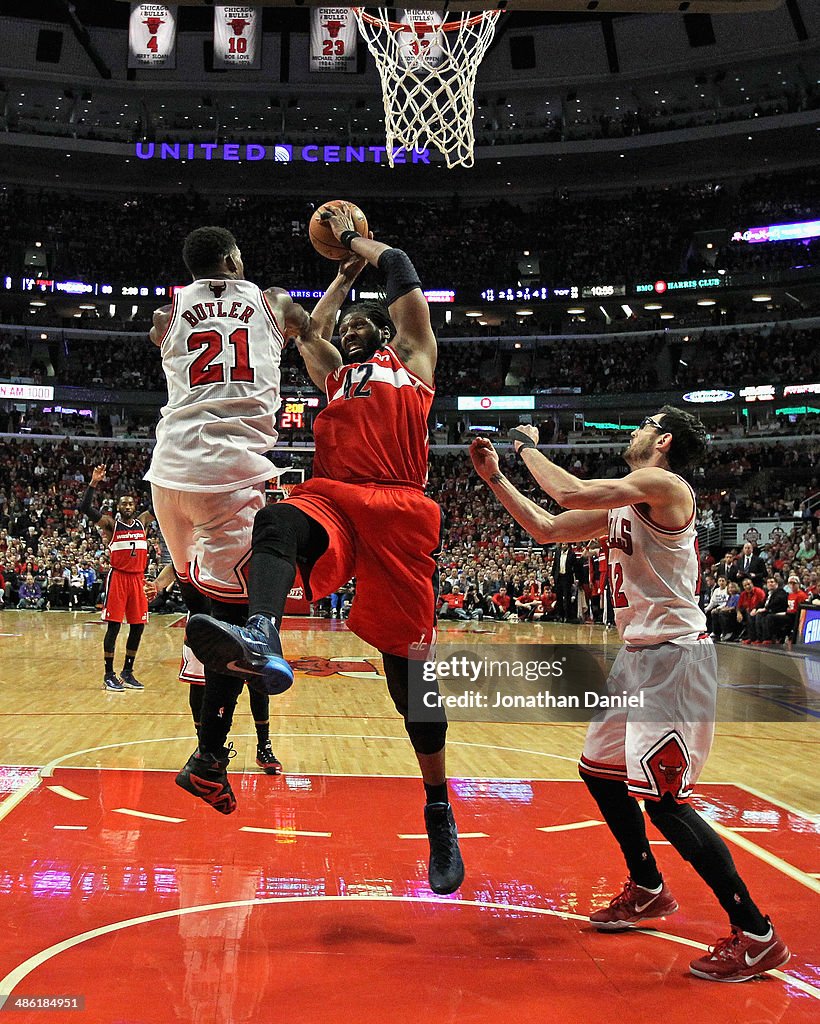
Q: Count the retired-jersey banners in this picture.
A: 4